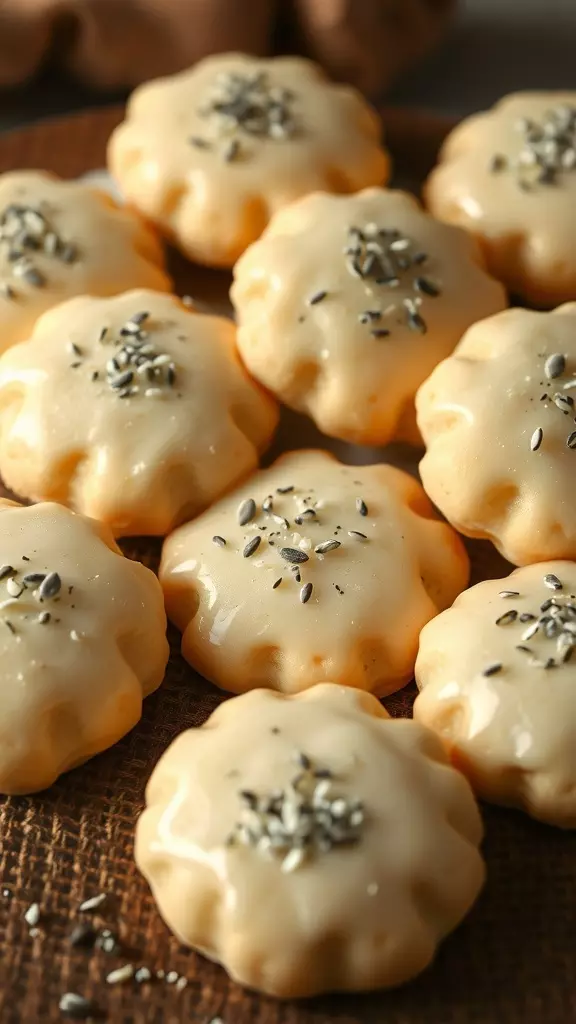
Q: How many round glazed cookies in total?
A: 10